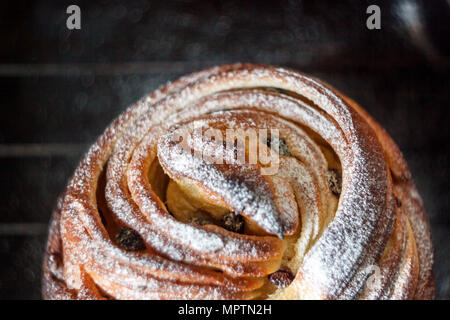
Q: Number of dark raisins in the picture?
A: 5